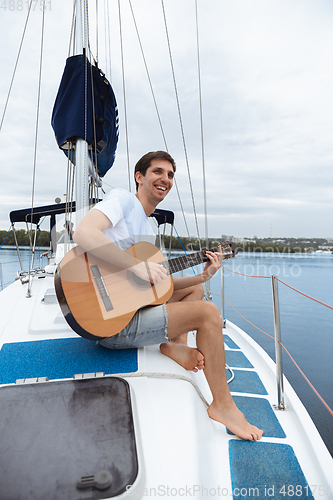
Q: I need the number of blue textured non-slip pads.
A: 6